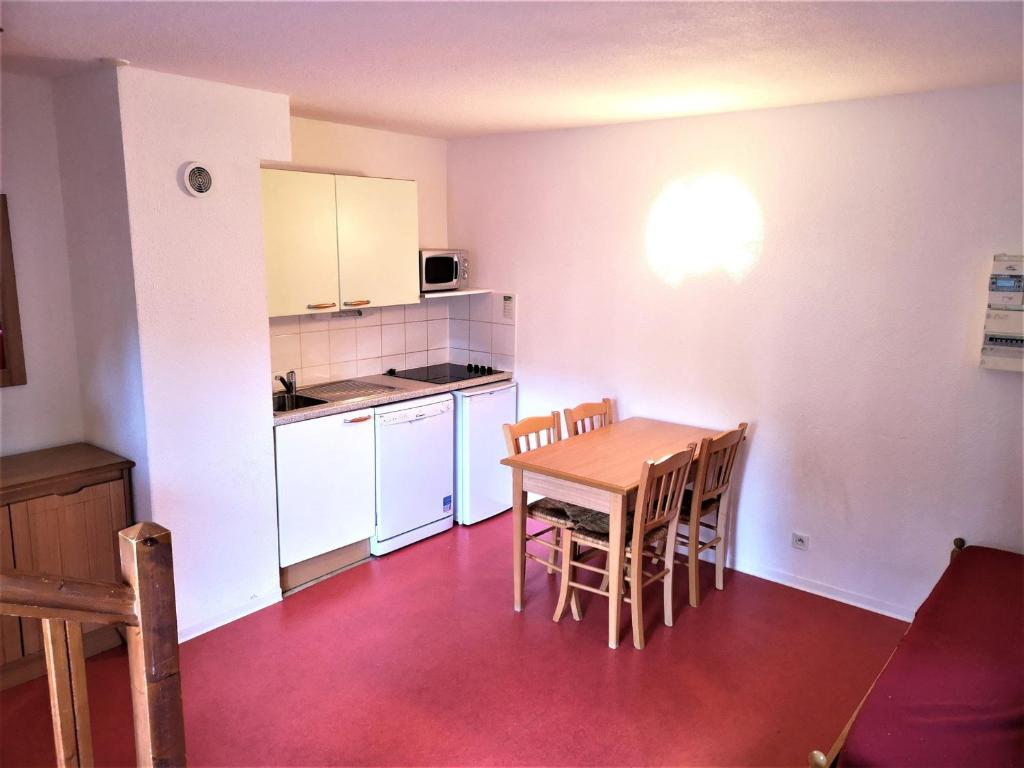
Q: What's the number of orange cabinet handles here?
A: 3